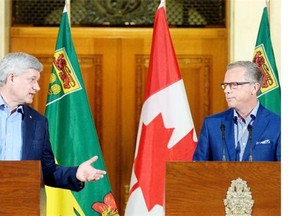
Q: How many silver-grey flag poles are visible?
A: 3